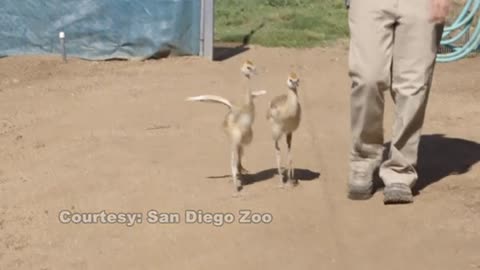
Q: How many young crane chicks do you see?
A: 2